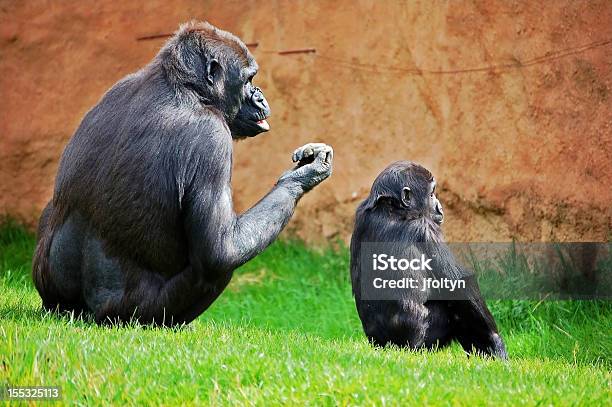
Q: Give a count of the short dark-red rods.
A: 3